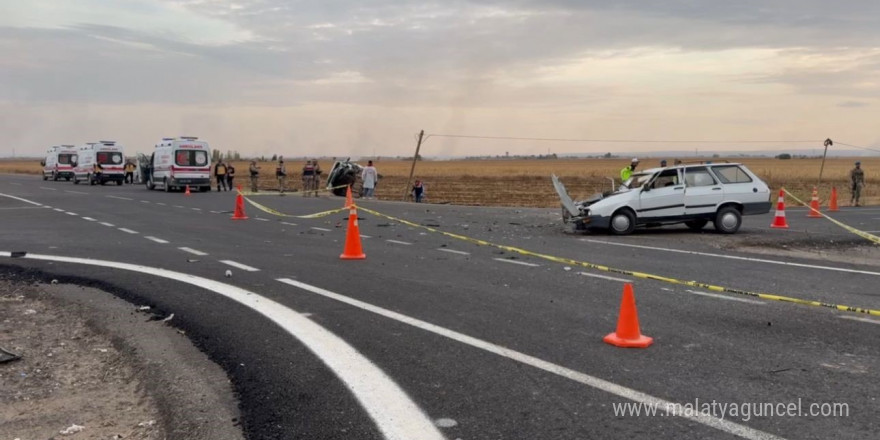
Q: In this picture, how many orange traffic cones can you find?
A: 8